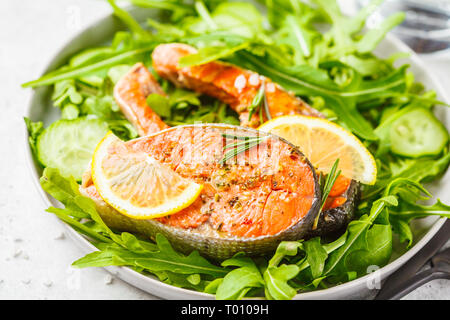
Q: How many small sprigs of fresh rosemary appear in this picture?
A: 3